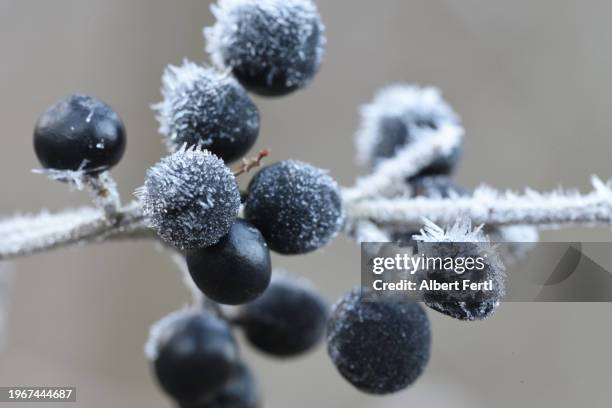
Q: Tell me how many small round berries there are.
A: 13